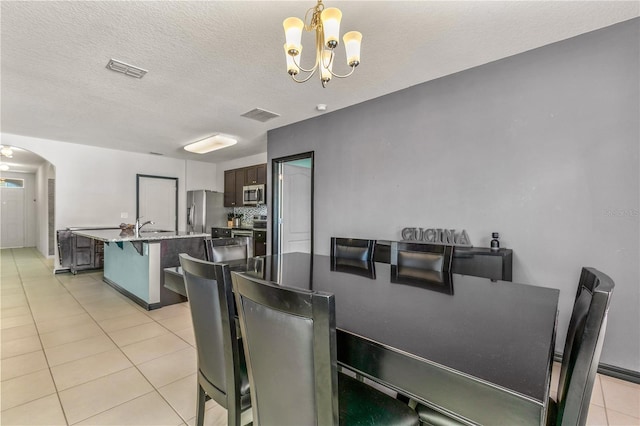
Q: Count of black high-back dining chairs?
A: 6